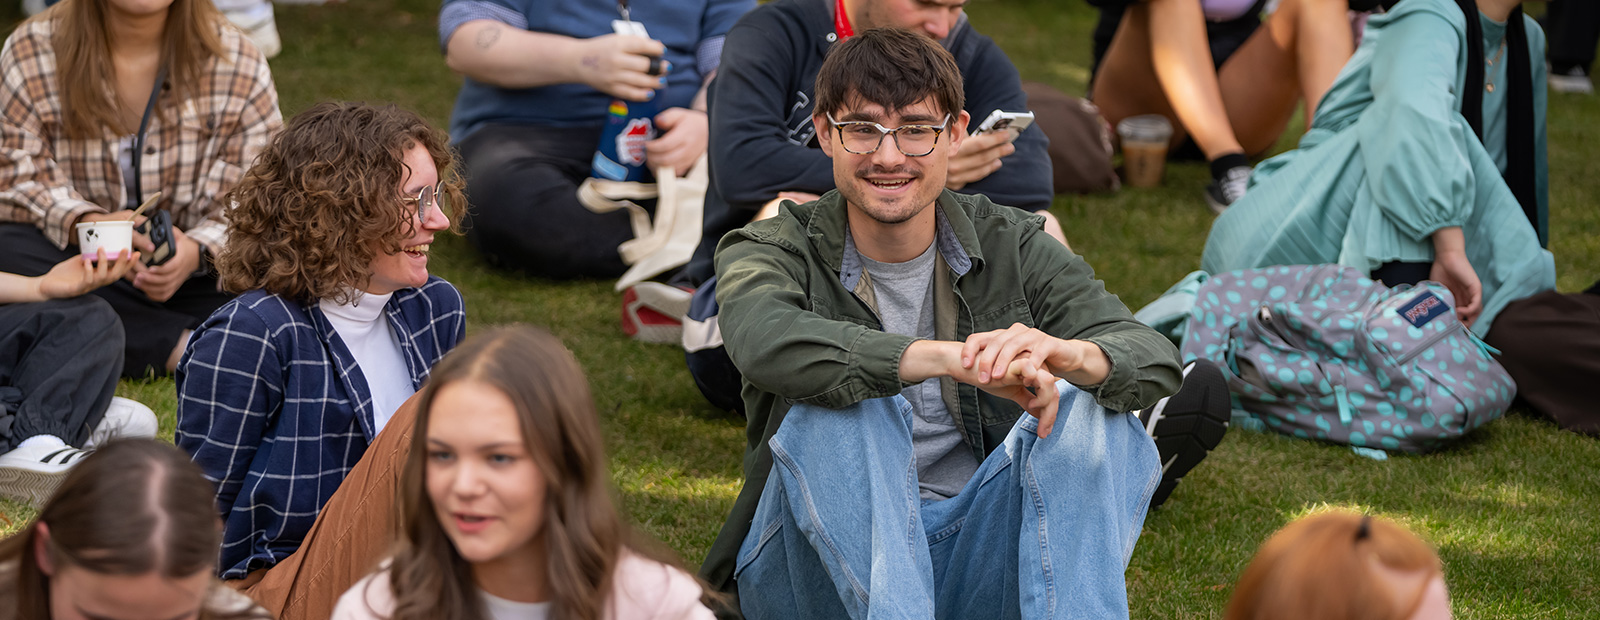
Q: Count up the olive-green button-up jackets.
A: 1